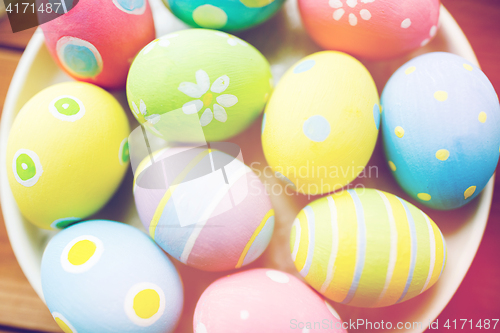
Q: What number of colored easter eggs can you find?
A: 11